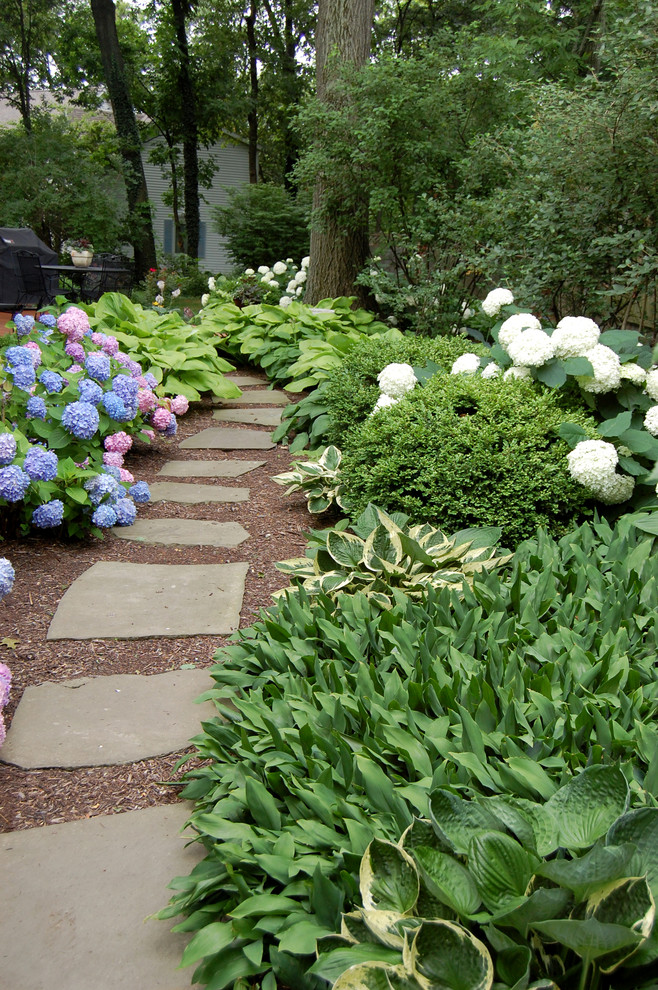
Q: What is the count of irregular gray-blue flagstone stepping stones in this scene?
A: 10